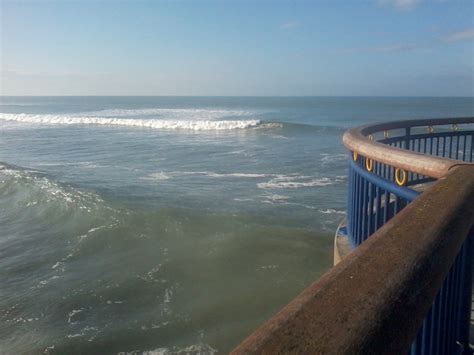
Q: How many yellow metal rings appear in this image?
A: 7